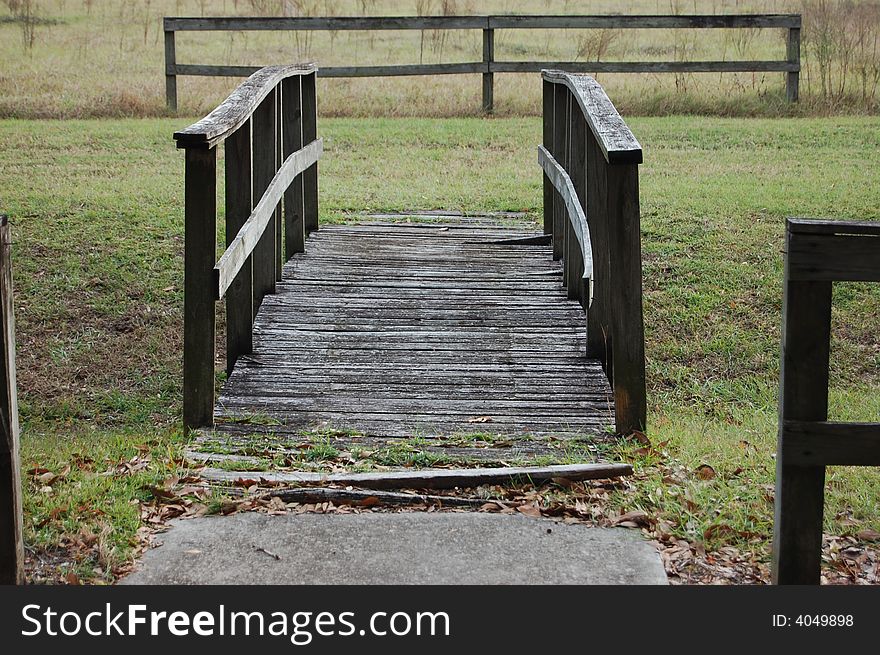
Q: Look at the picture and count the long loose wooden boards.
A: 2